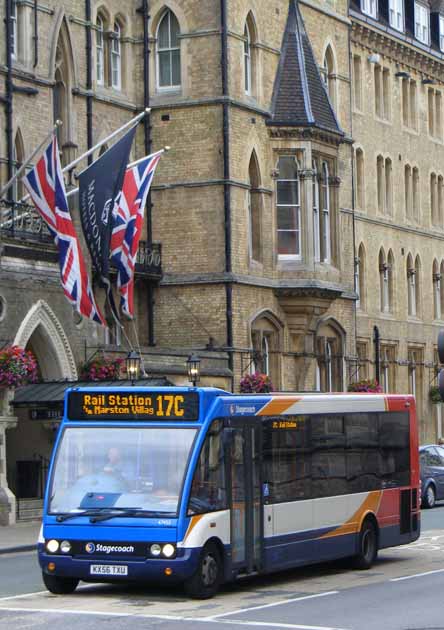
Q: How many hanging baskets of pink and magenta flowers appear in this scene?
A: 4